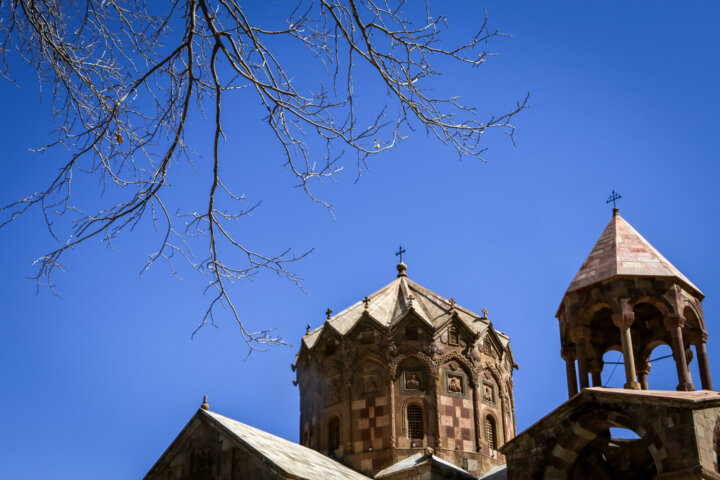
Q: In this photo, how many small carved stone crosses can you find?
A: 6